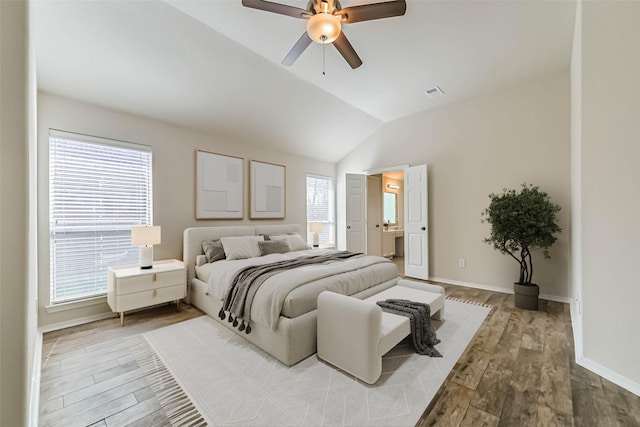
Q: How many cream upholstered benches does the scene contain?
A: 1